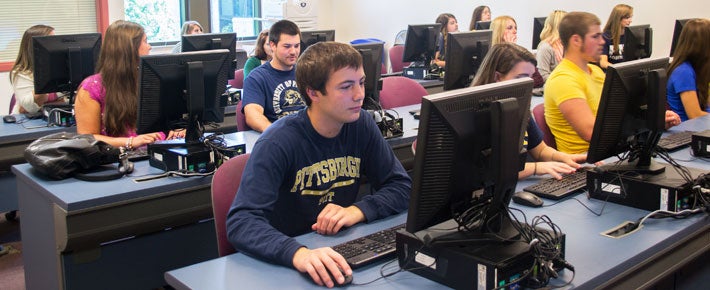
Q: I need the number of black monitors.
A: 13